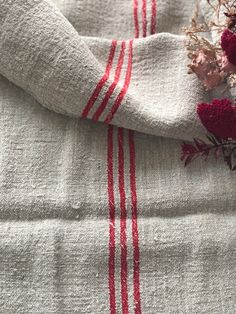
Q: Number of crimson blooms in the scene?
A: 2